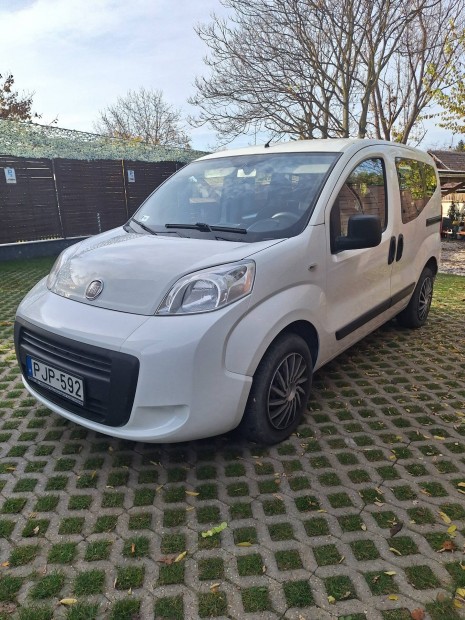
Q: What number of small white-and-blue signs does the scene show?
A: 2